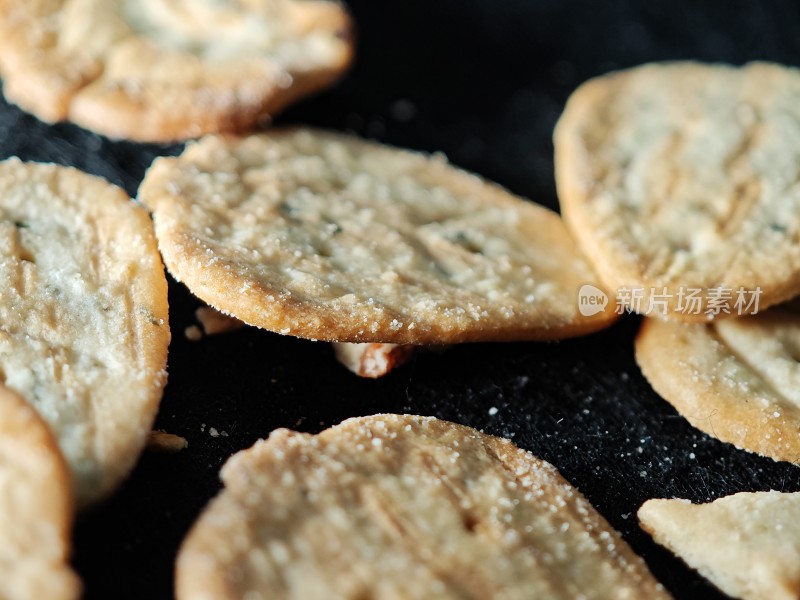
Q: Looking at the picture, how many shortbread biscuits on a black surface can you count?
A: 8